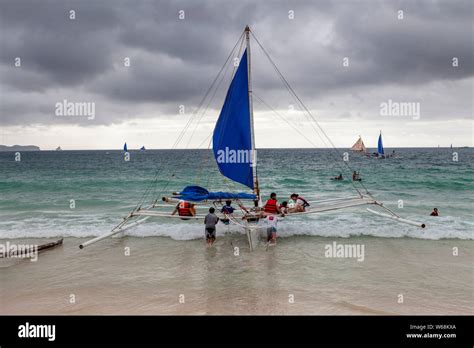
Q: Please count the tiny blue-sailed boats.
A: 3